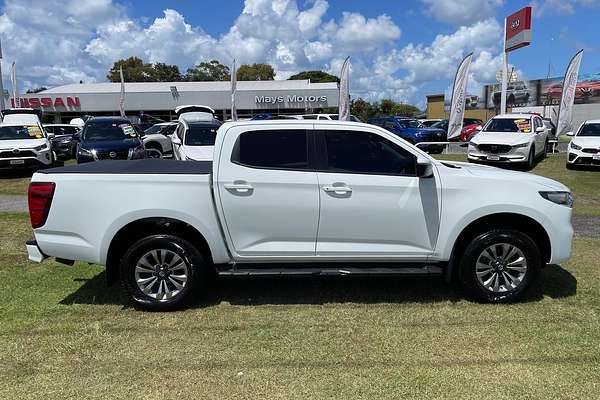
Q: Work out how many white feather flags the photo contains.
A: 6